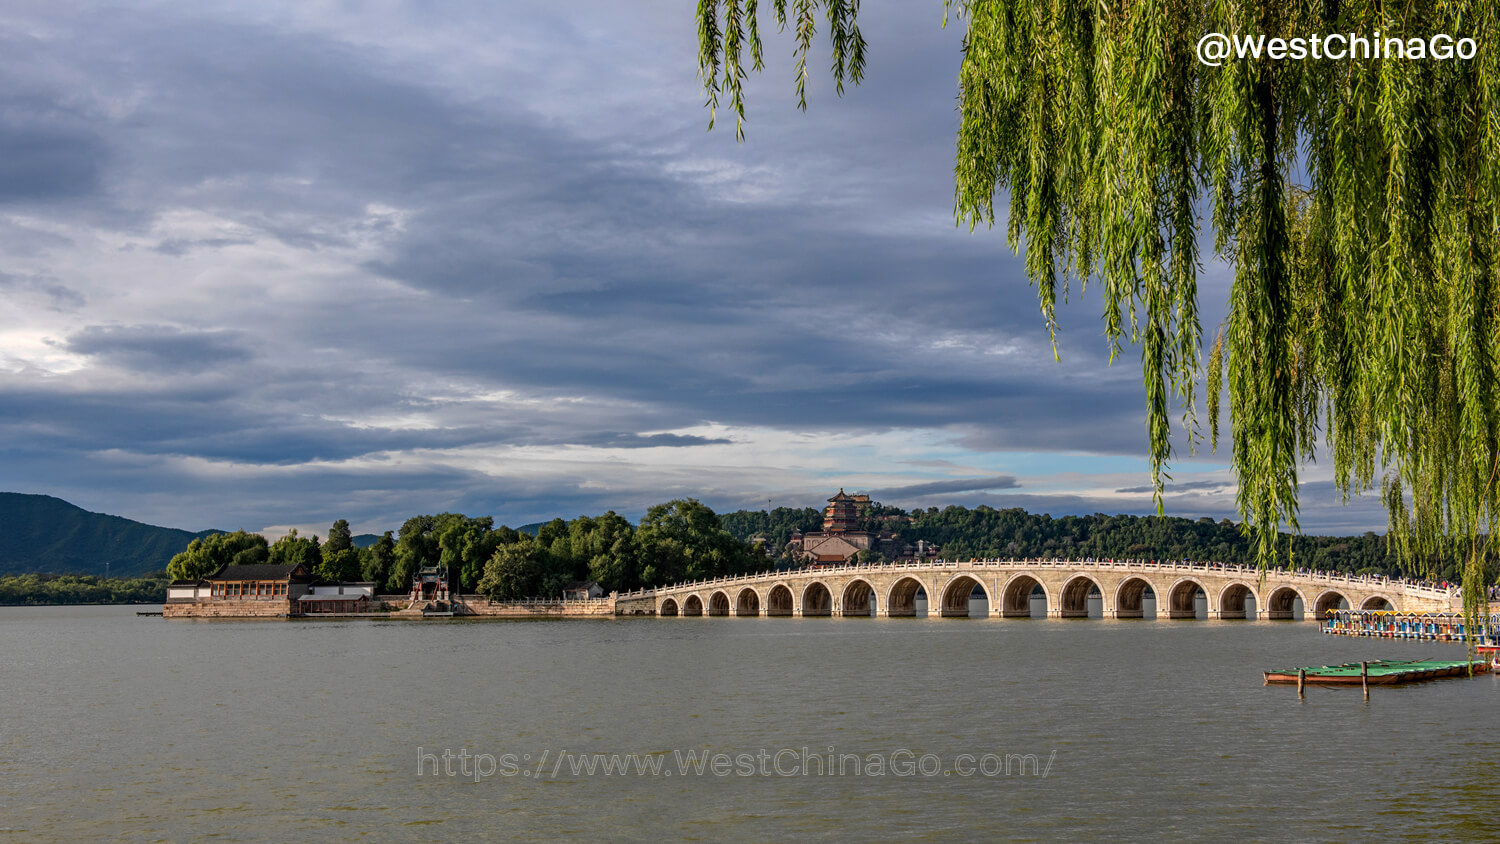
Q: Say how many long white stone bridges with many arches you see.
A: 1